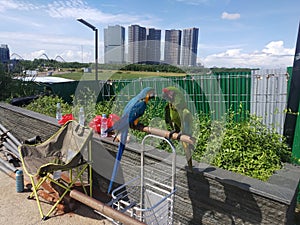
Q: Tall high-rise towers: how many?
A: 5